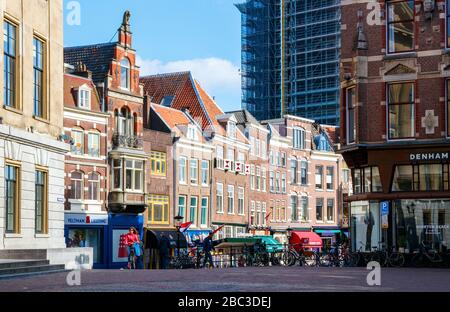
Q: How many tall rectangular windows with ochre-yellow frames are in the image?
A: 4